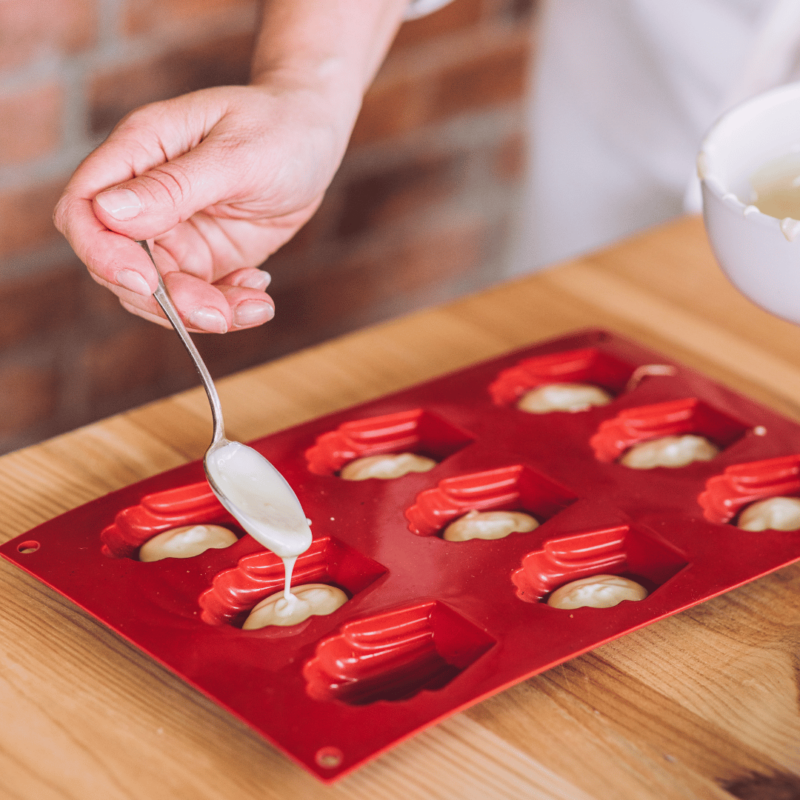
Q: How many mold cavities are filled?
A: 8